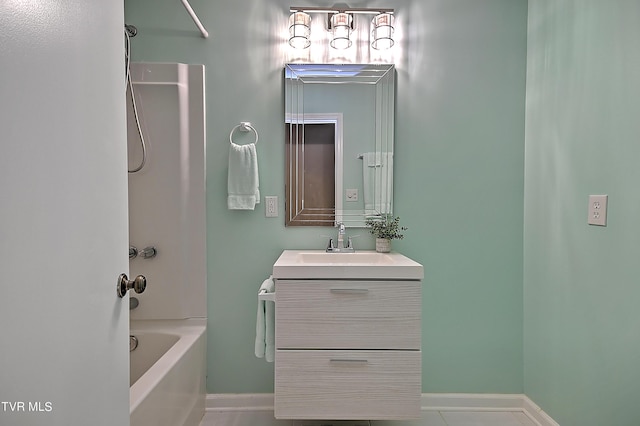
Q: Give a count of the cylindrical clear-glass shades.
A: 3